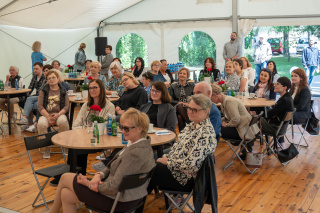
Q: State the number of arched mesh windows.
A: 2